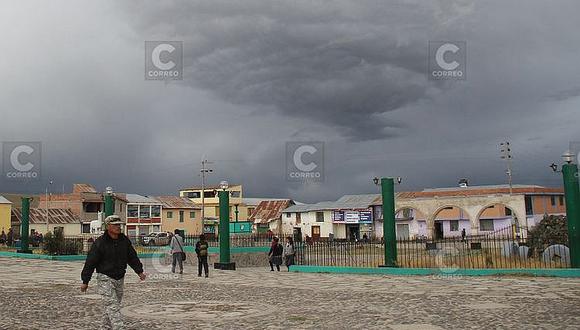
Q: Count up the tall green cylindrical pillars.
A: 5